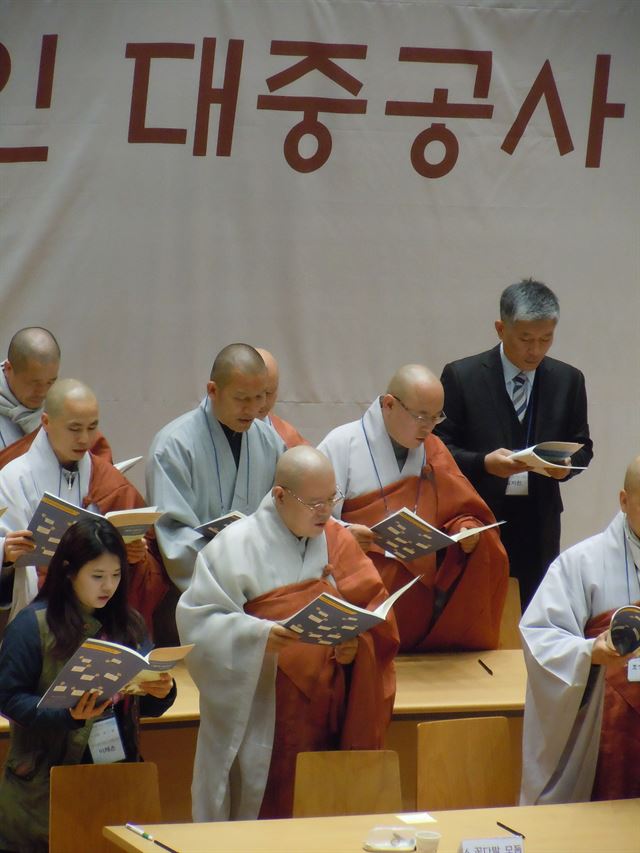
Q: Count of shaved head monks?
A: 7